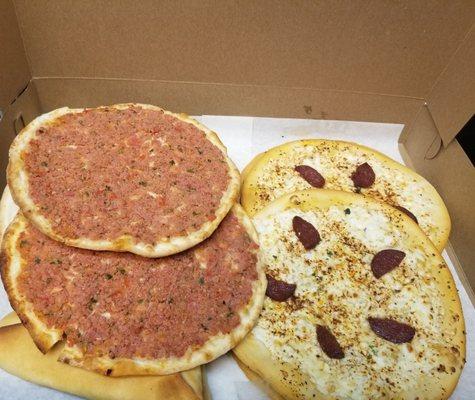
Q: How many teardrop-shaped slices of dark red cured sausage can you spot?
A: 8